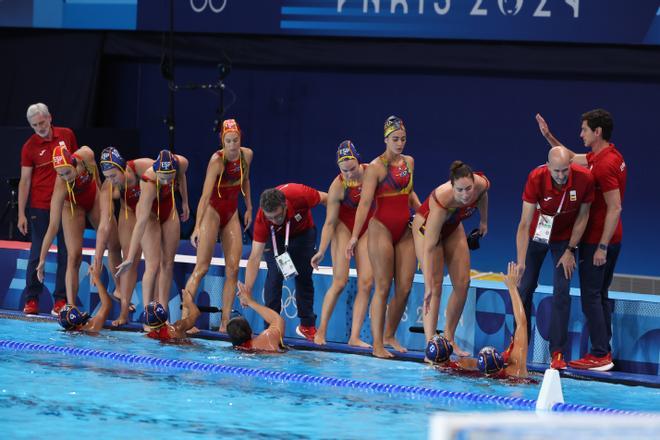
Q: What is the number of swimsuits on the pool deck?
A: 7